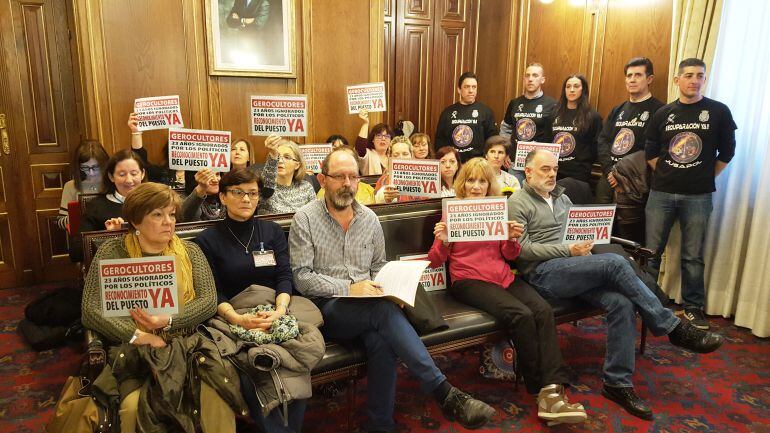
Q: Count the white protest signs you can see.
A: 11